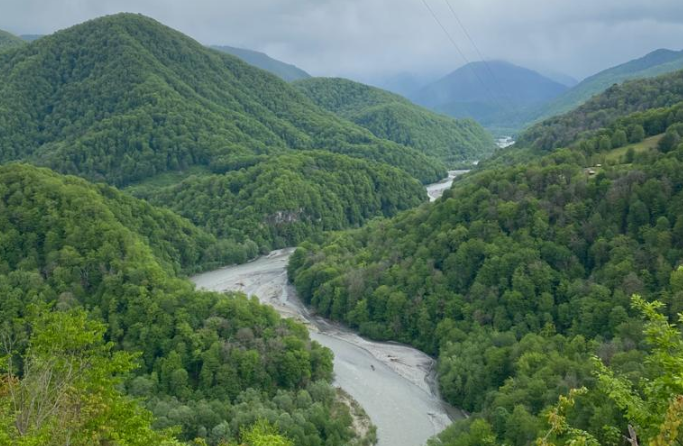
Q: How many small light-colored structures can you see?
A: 2